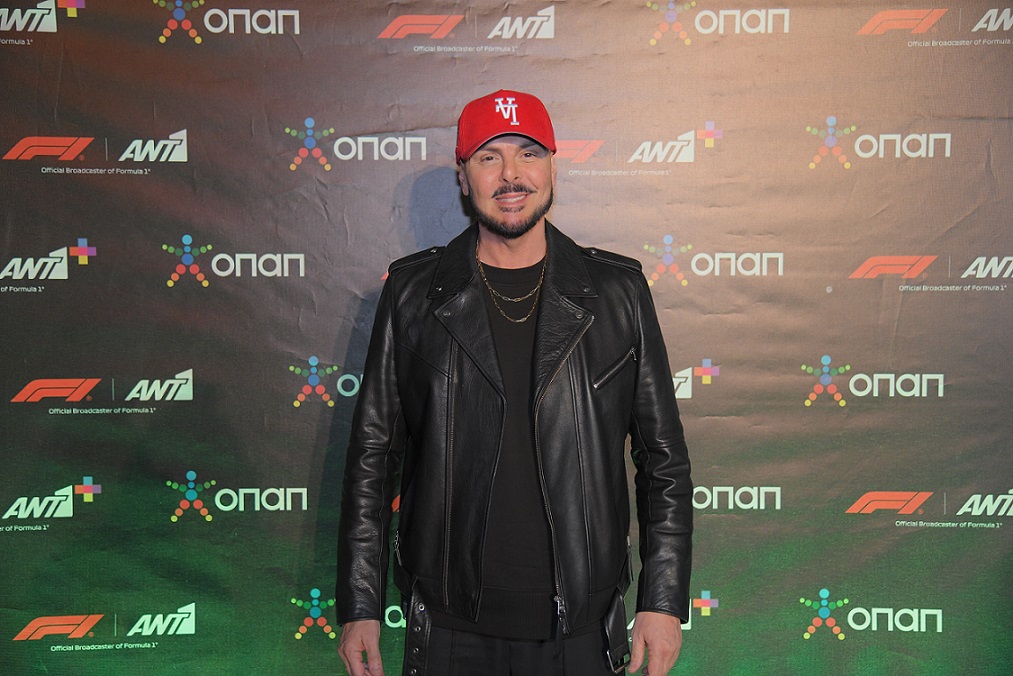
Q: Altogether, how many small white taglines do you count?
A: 11